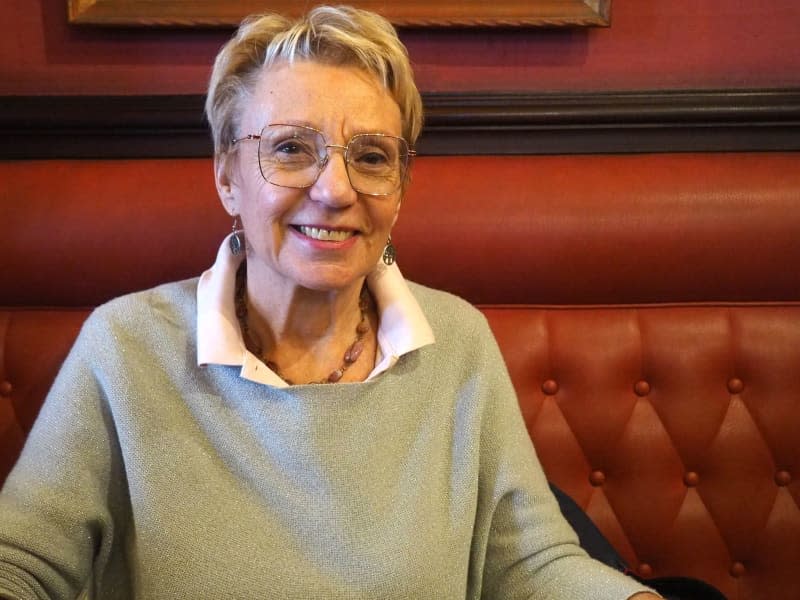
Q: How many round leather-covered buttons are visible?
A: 9